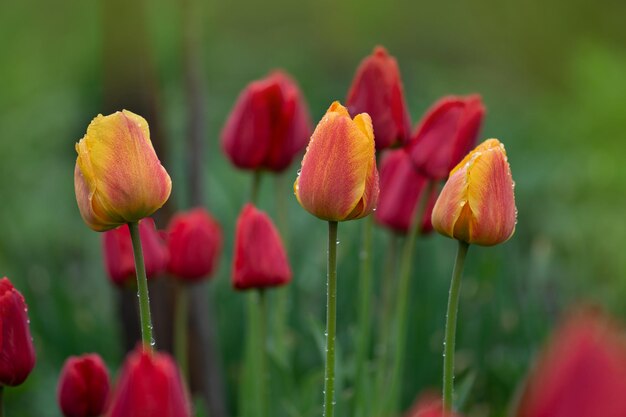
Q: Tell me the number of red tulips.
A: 12